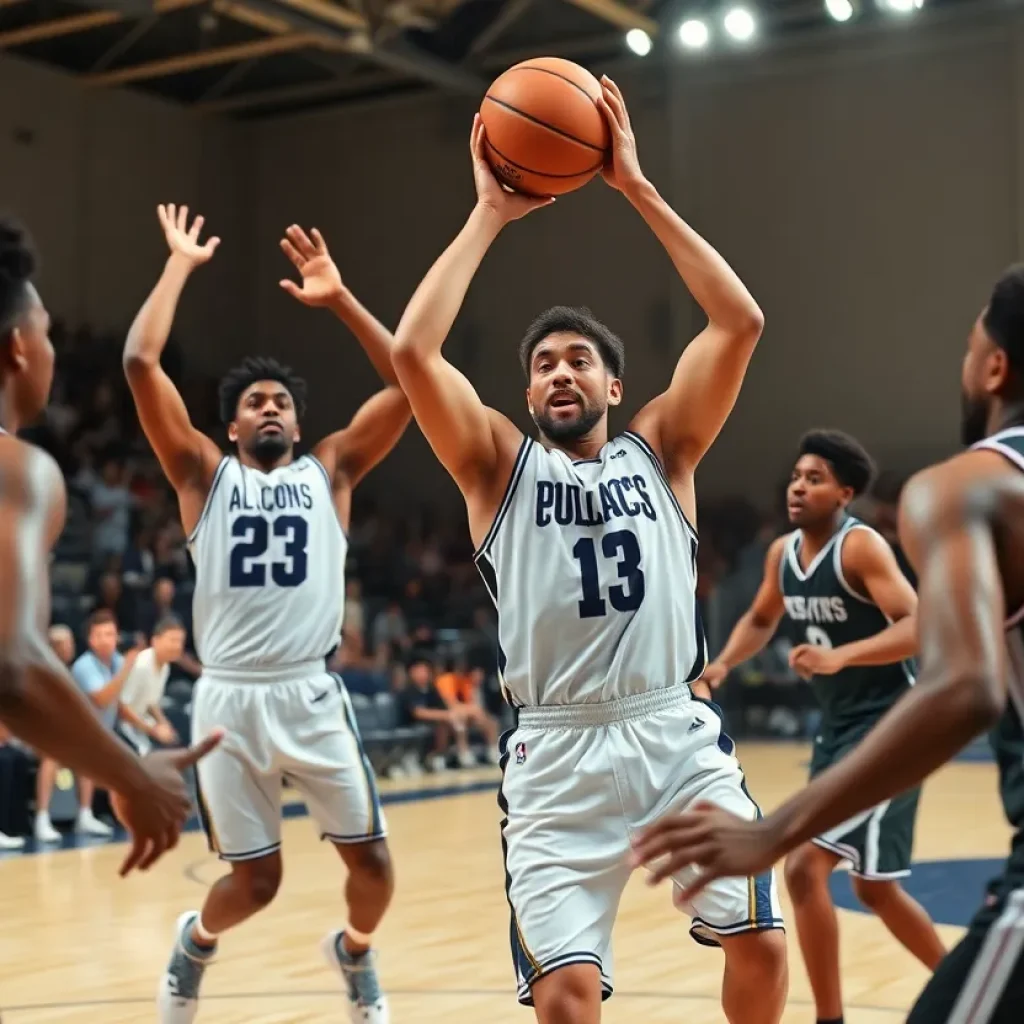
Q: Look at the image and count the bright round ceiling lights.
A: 5